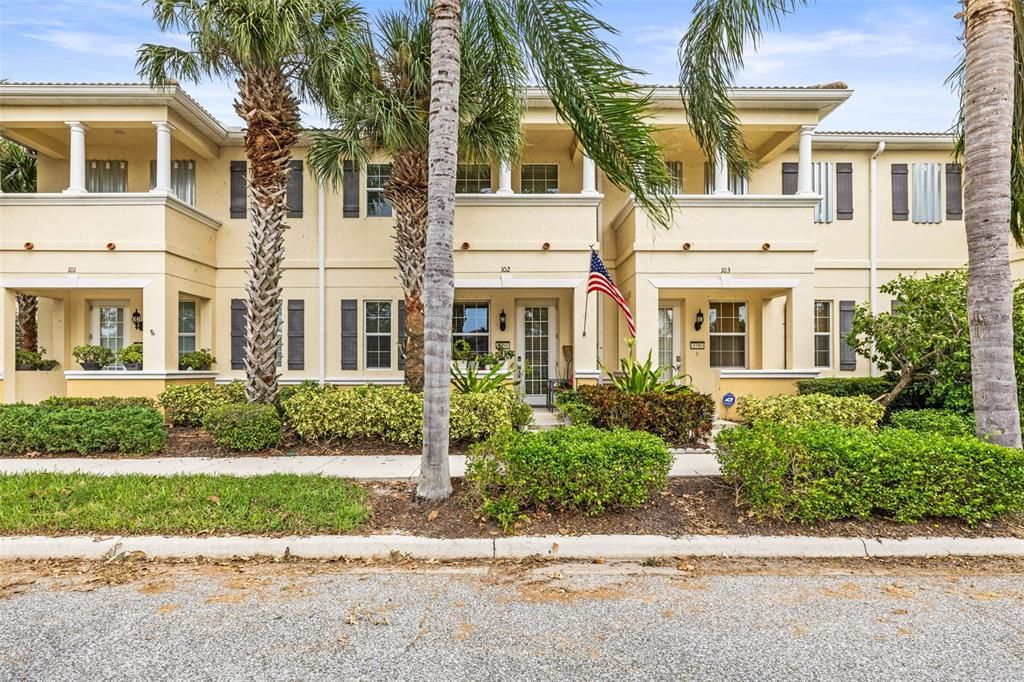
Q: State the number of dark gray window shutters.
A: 13